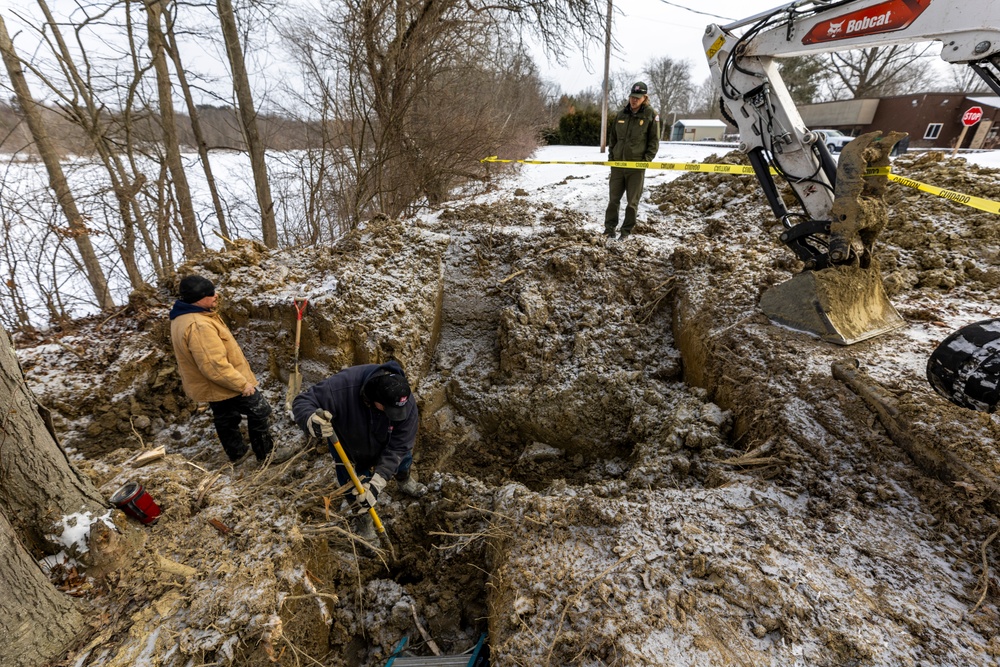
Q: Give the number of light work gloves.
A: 2